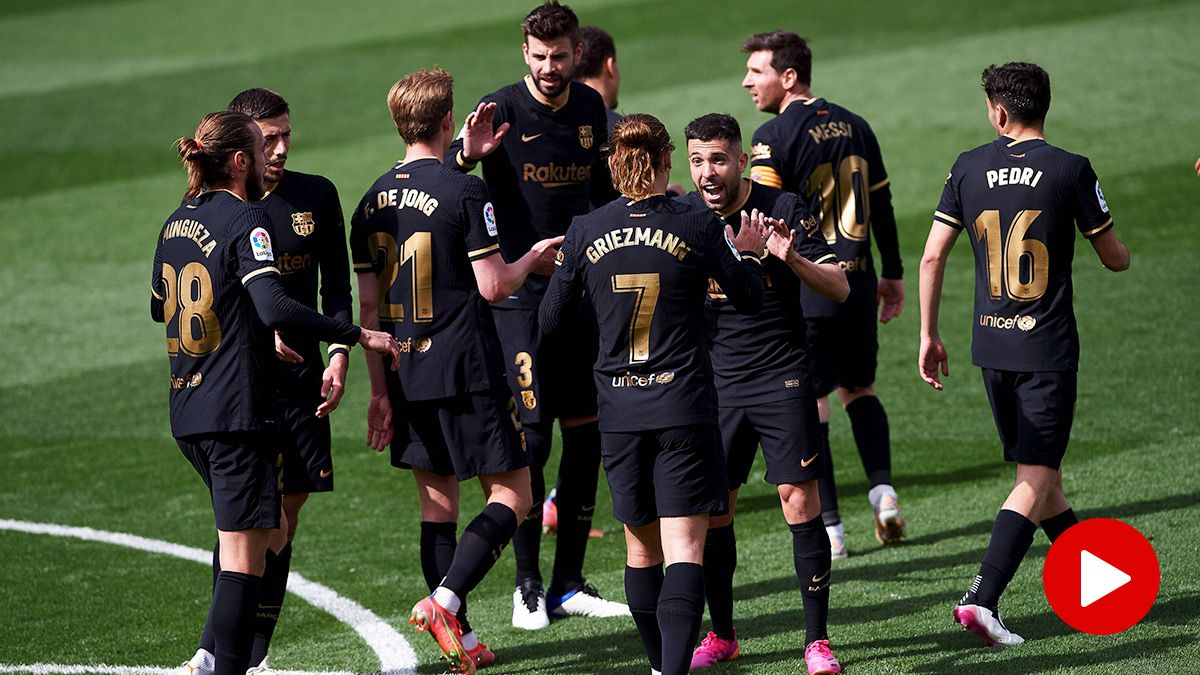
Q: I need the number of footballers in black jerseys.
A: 9